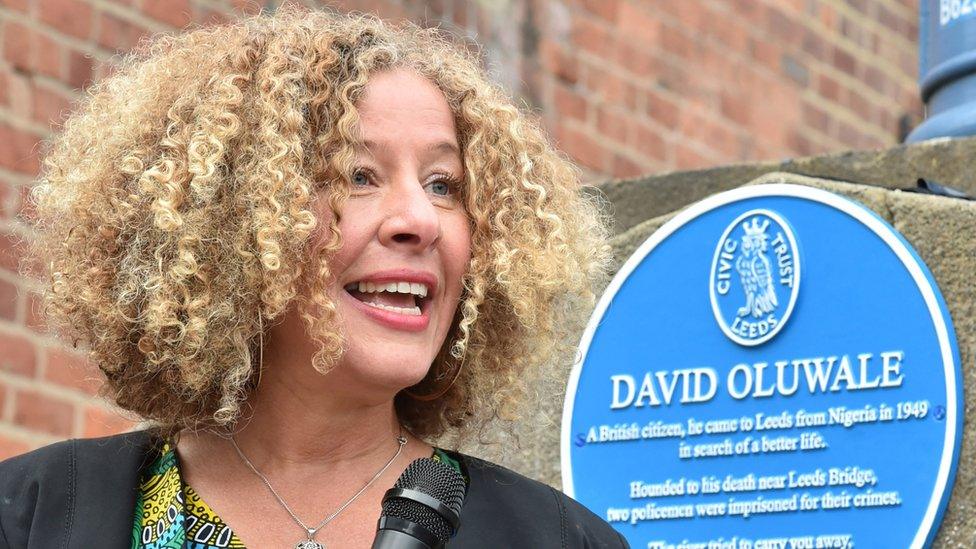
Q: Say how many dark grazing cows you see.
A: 0